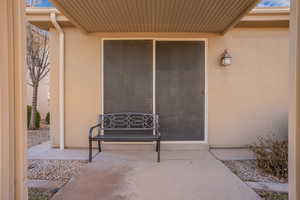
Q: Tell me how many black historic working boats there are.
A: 0